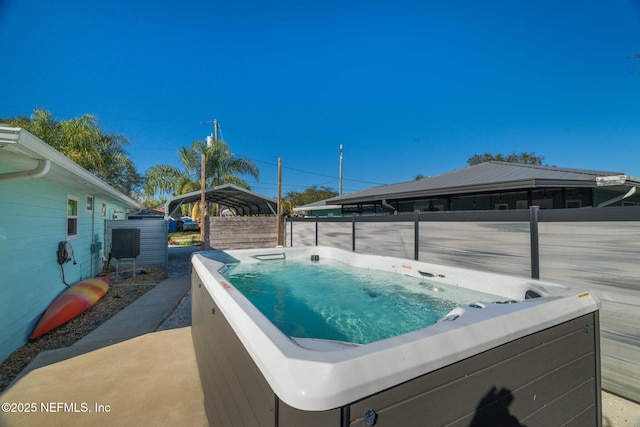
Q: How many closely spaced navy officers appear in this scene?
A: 0